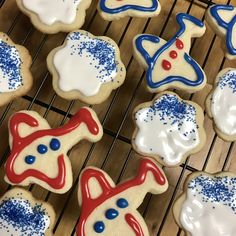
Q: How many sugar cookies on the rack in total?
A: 12